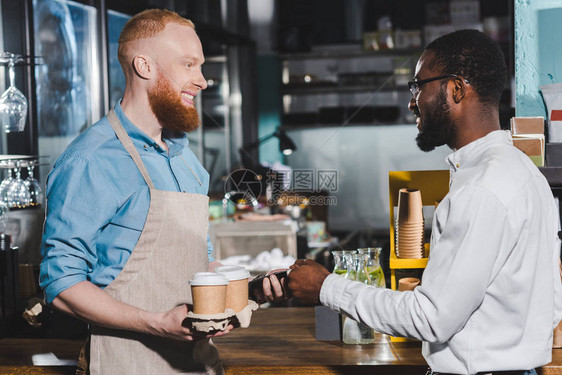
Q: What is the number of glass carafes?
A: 3